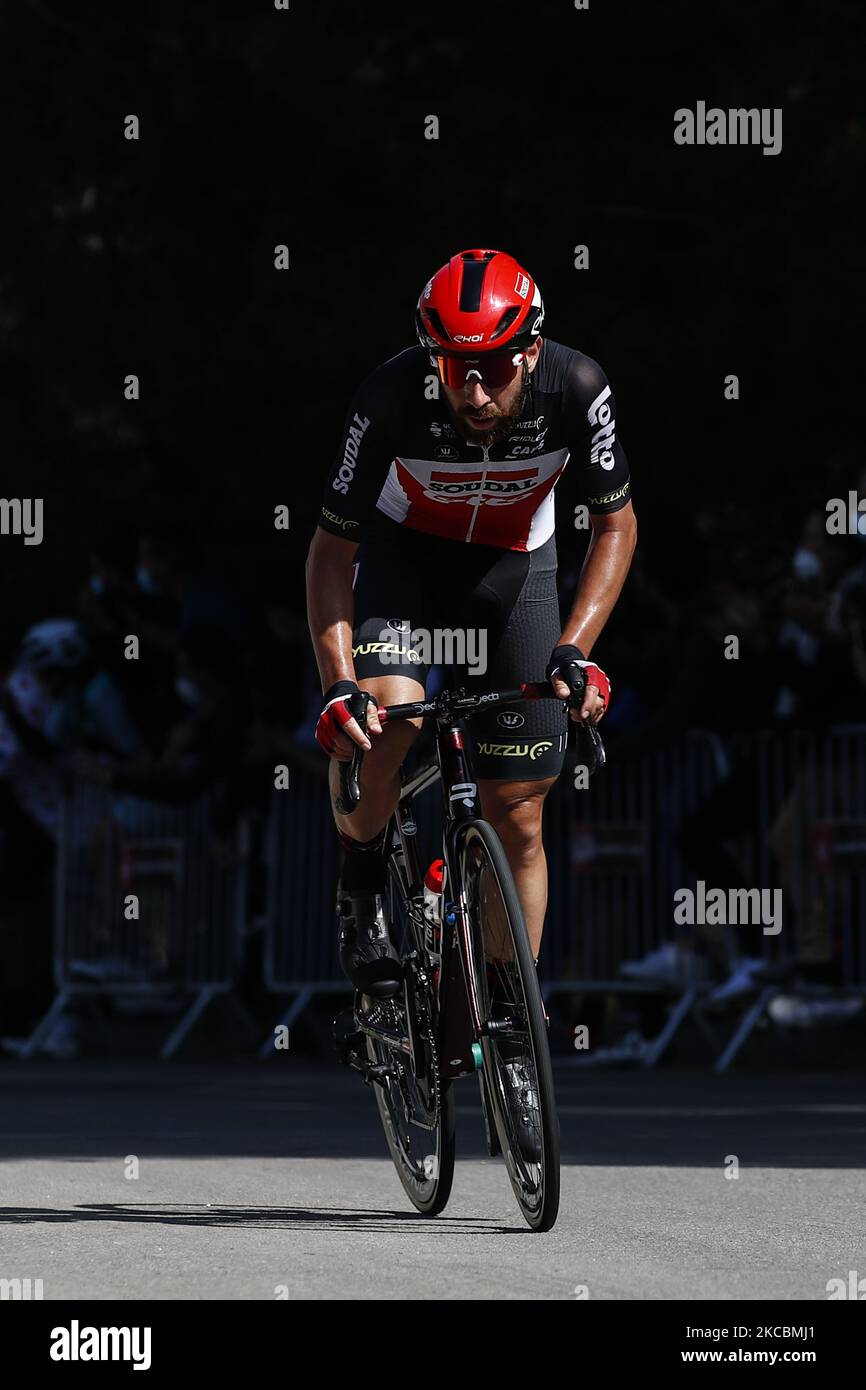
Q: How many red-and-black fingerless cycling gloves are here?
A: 2